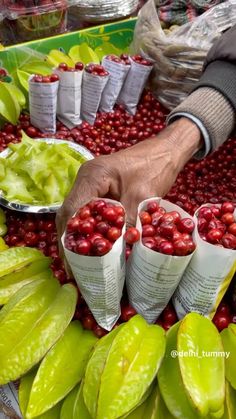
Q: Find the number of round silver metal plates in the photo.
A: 1